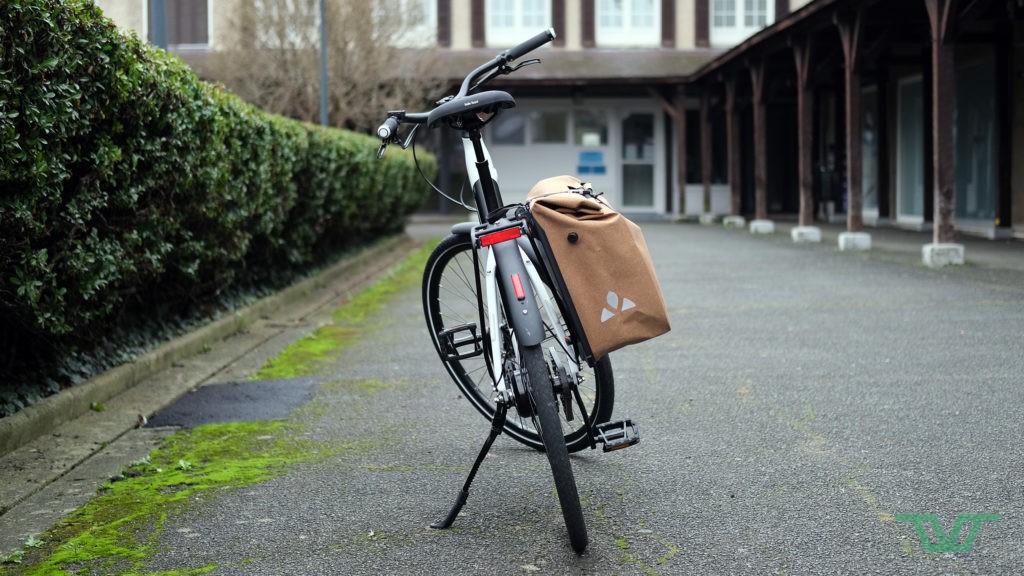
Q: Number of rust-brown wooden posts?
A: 7